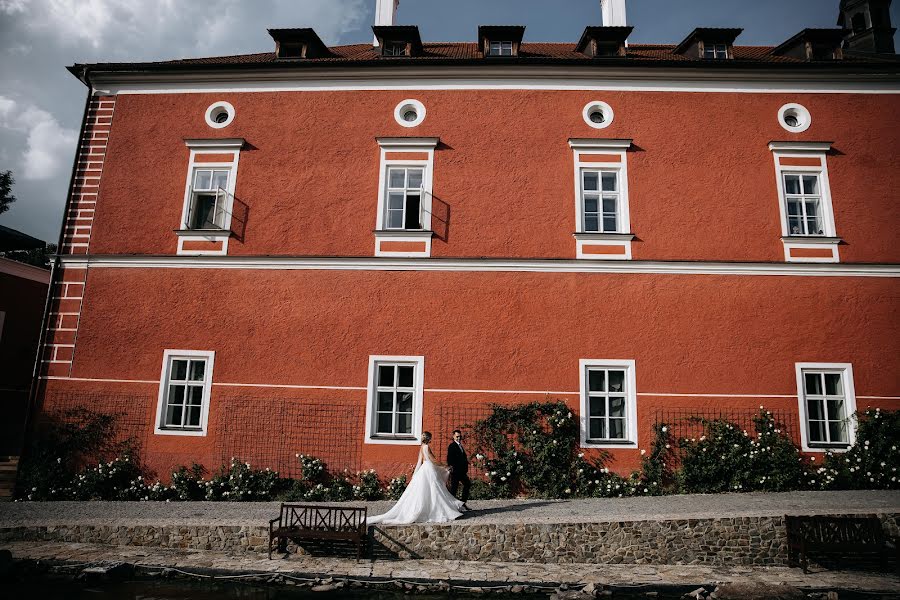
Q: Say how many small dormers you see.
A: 6